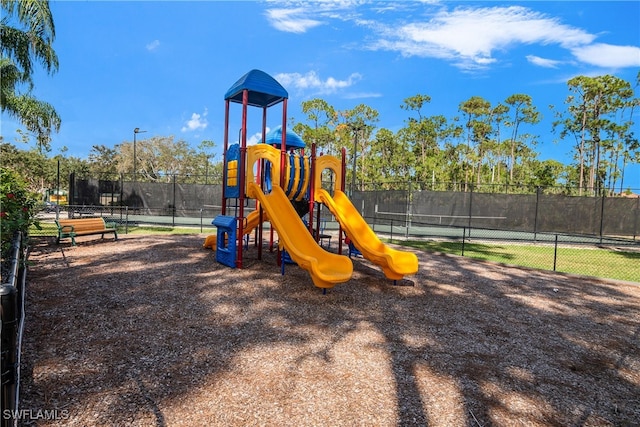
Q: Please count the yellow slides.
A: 3